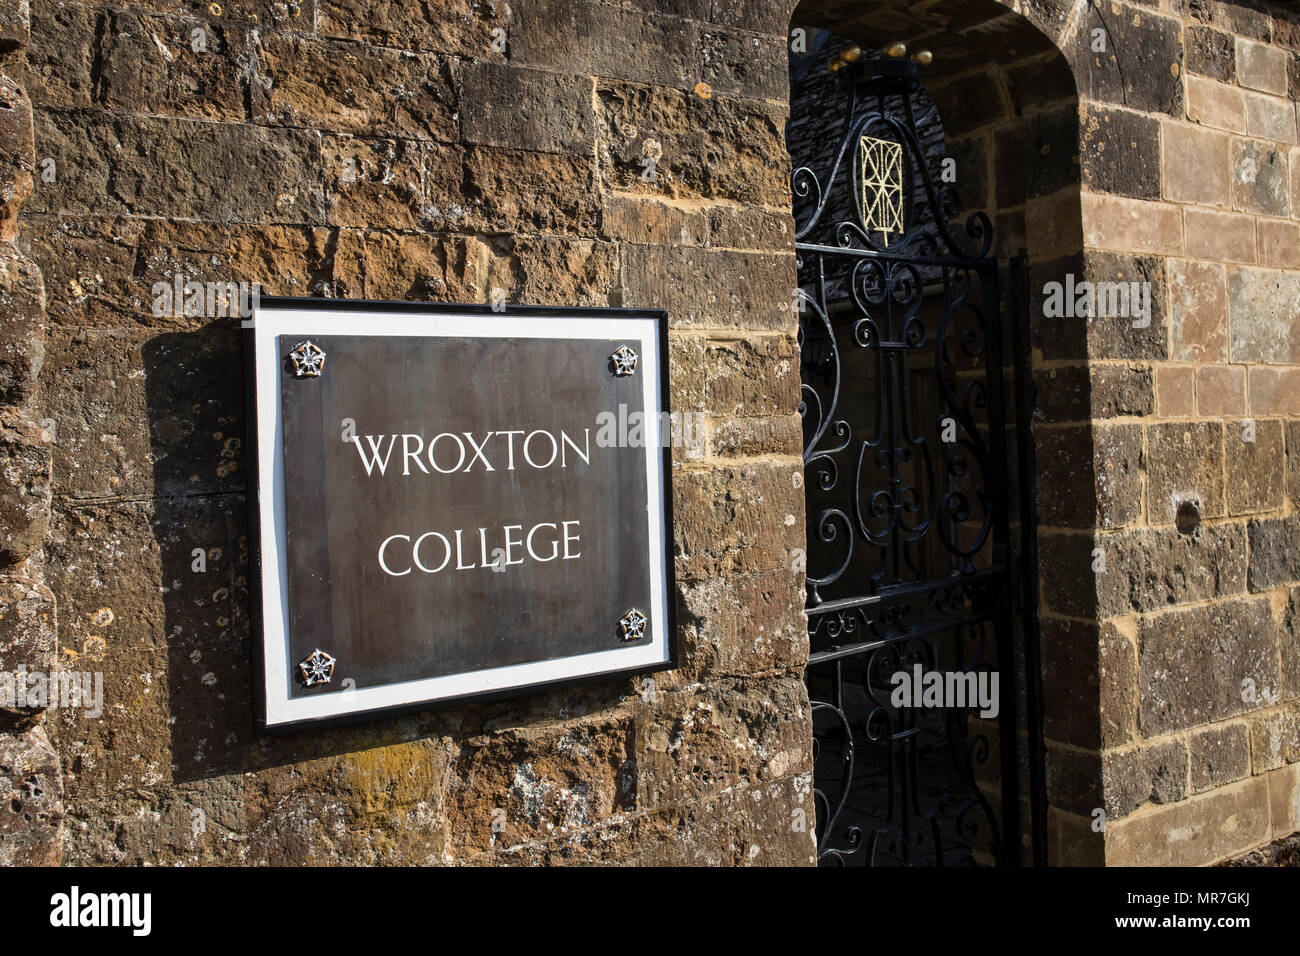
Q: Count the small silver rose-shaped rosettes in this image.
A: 4